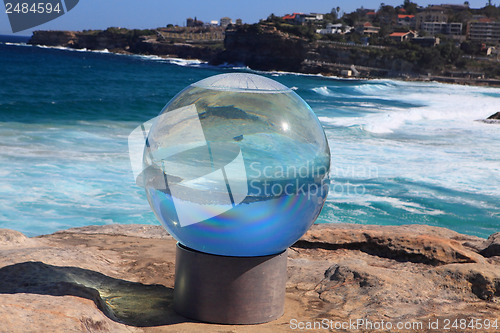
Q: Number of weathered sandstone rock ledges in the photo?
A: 1